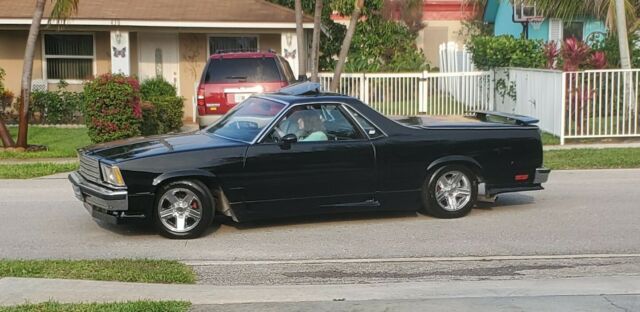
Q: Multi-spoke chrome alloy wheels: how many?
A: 2